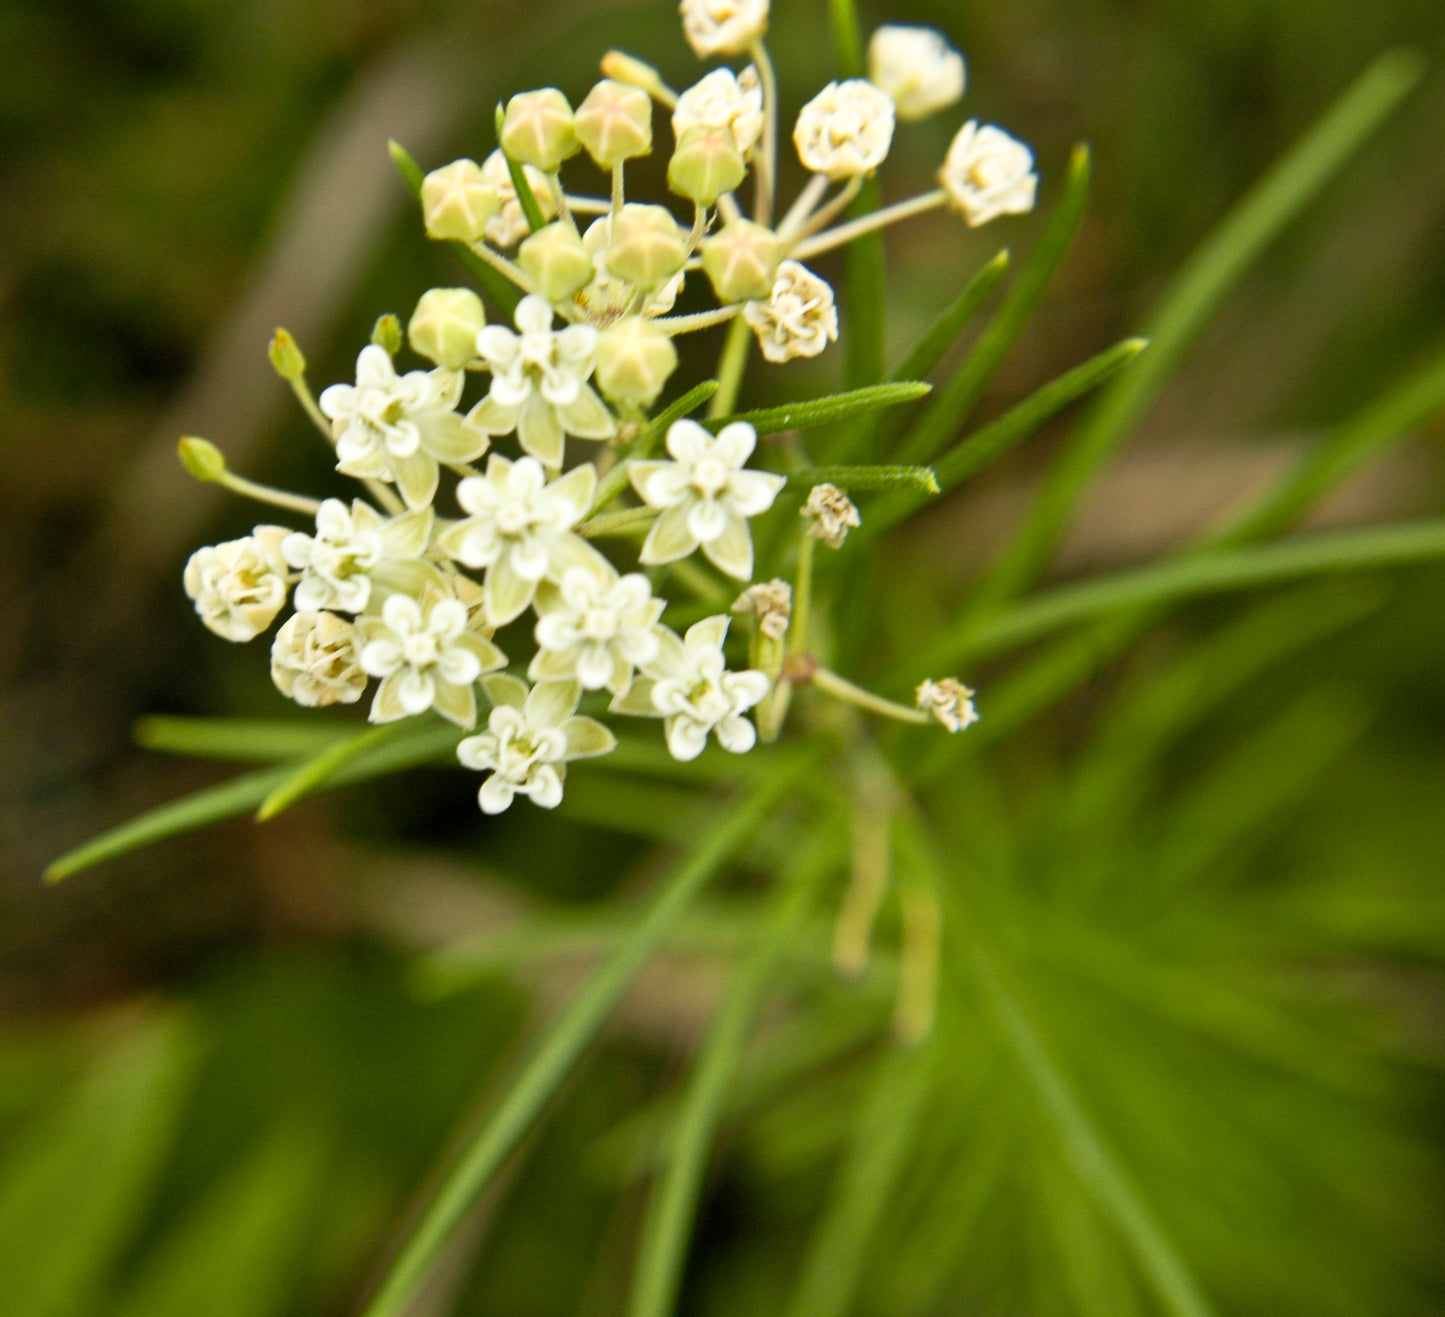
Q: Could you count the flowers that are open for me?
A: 9